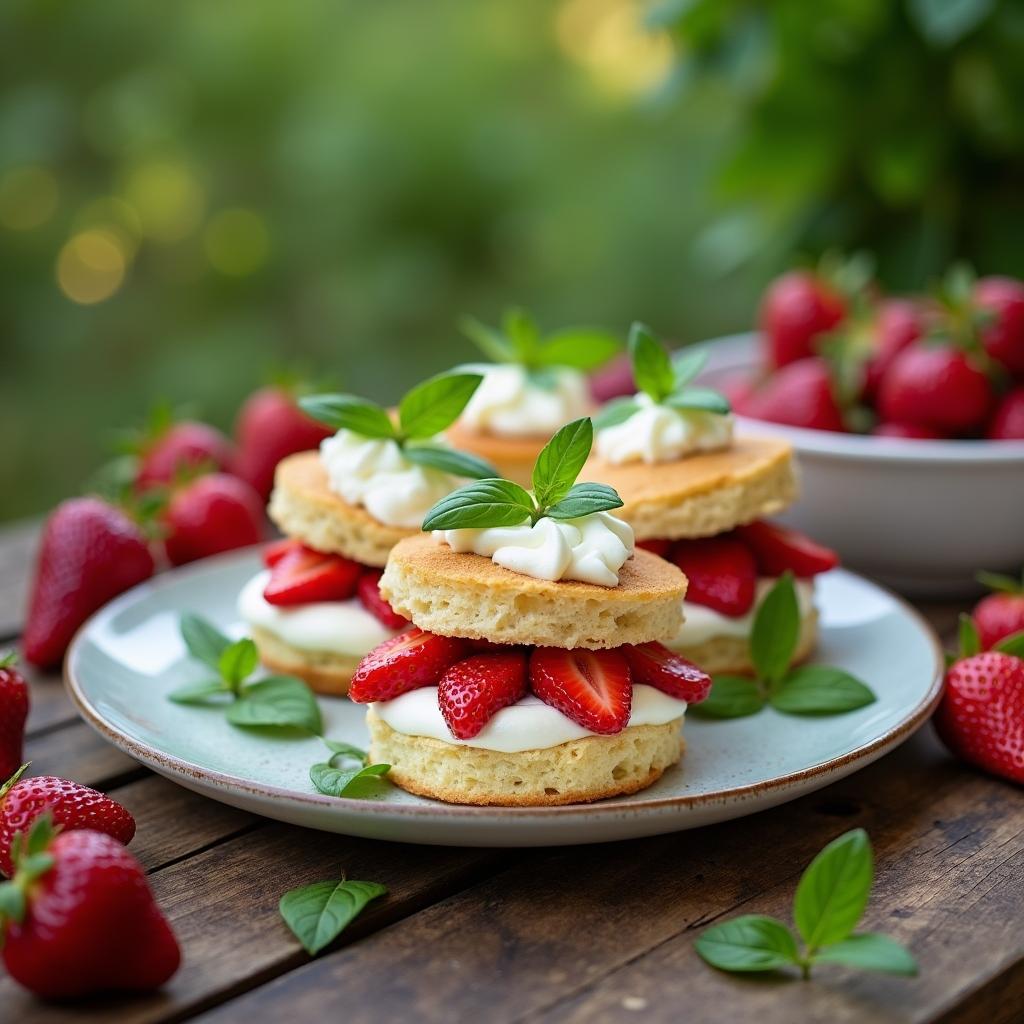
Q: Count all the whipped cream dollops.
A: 4